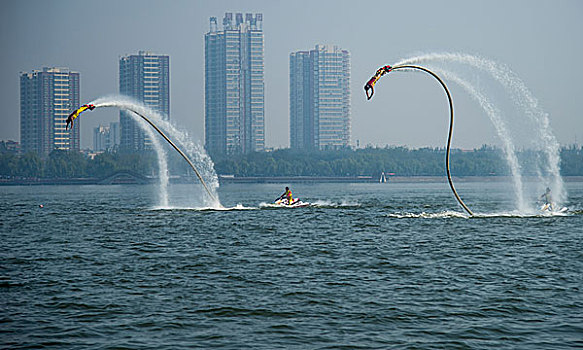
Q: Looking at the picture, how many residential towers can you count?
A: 4